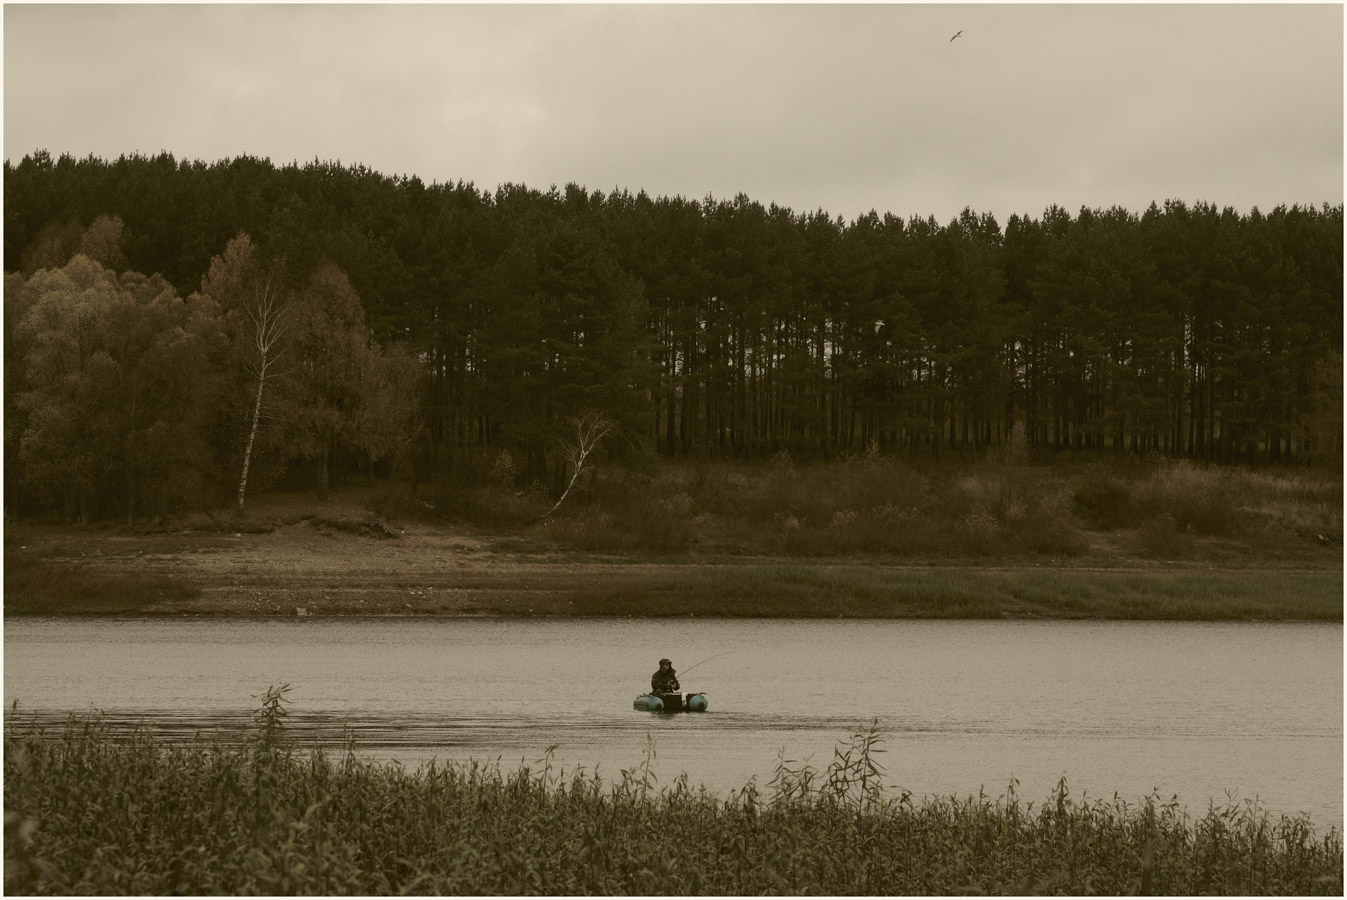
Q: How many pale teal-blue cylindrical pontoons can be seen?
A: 2